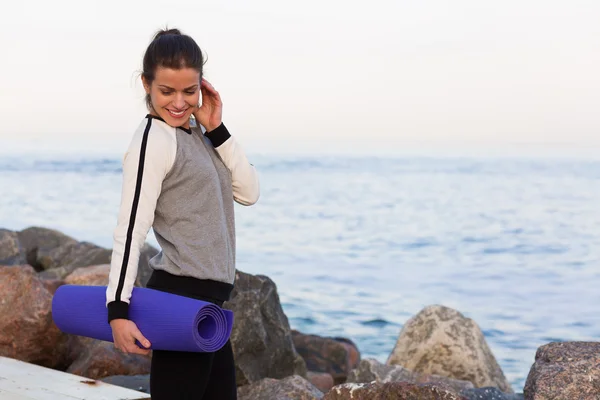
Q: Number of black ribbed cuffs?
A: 2